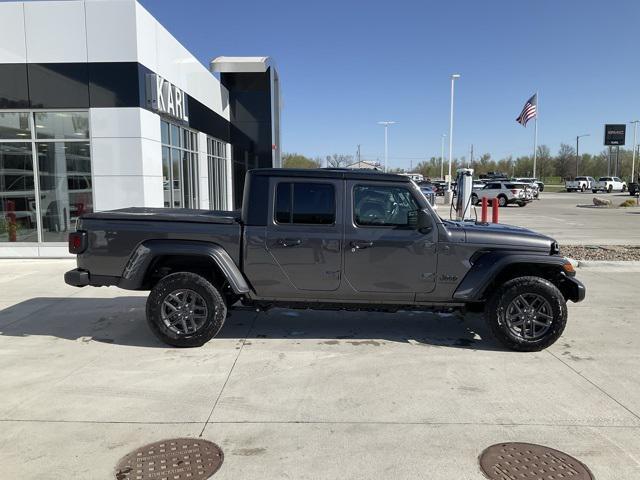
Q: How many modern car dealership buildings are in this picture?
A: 1